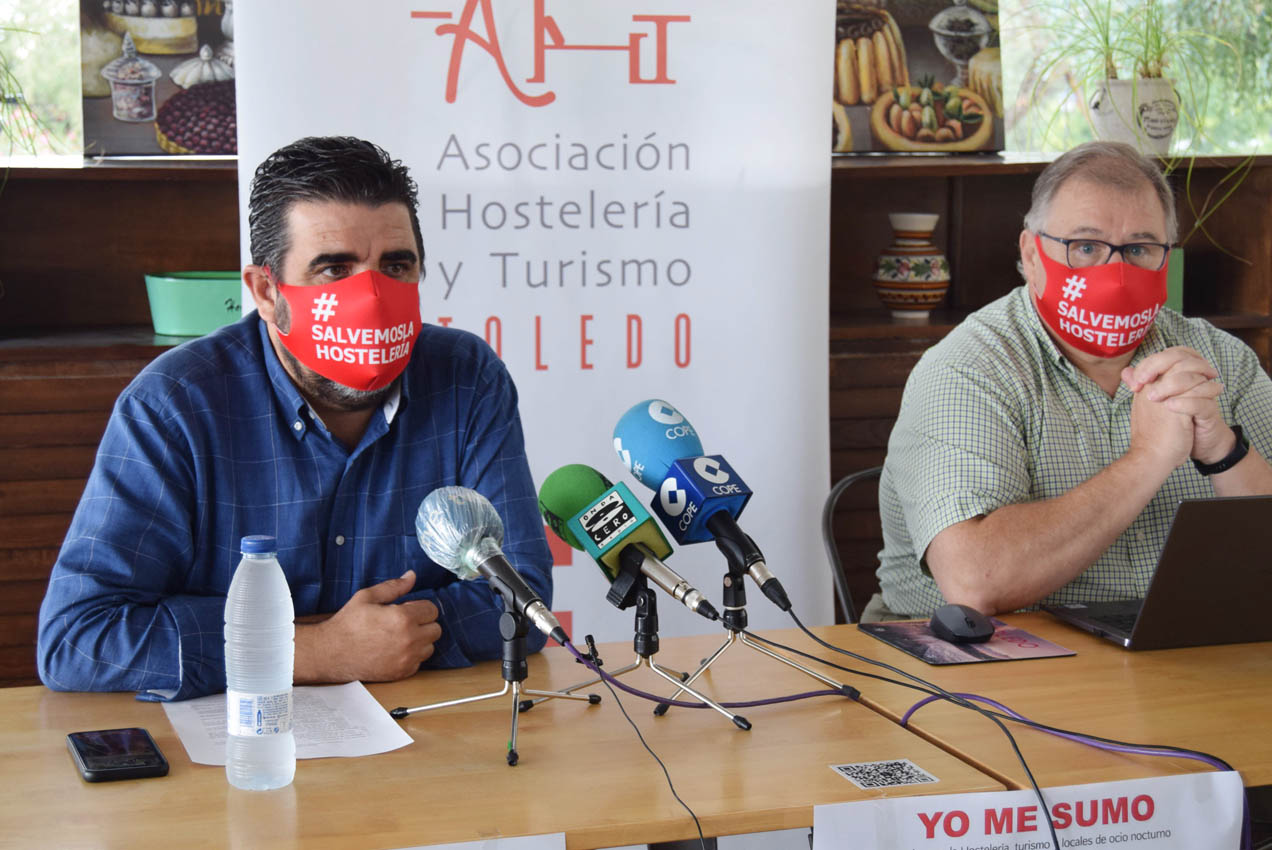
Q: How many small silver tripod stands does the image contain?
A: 3